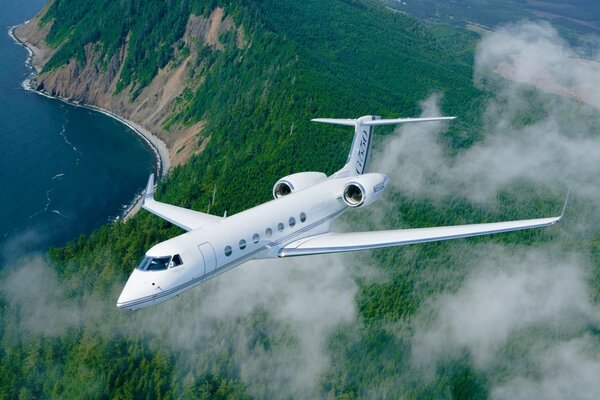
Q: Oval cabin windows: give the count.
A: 7